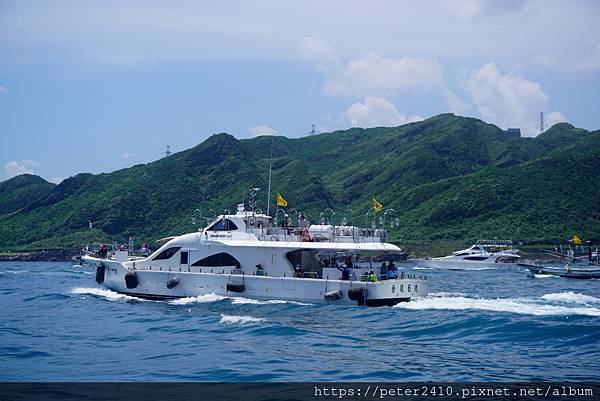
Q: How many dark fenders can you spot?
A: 6